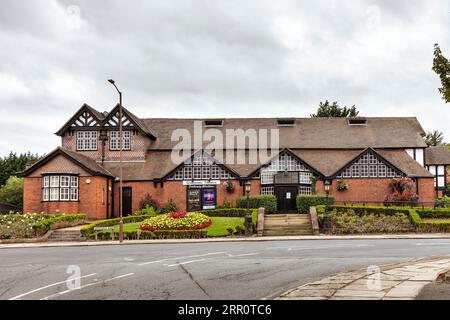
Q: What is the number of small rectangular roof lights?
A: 3